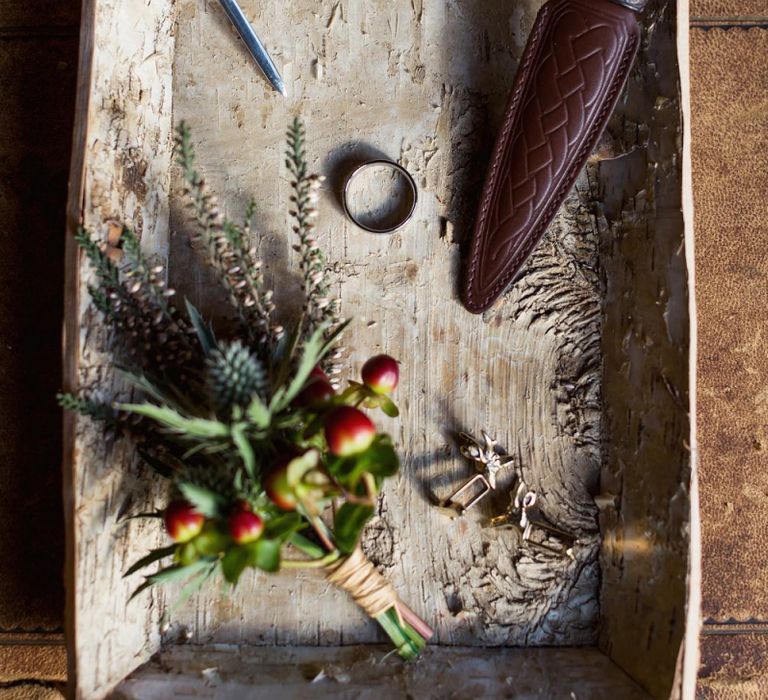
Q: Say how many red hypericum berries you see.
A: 6